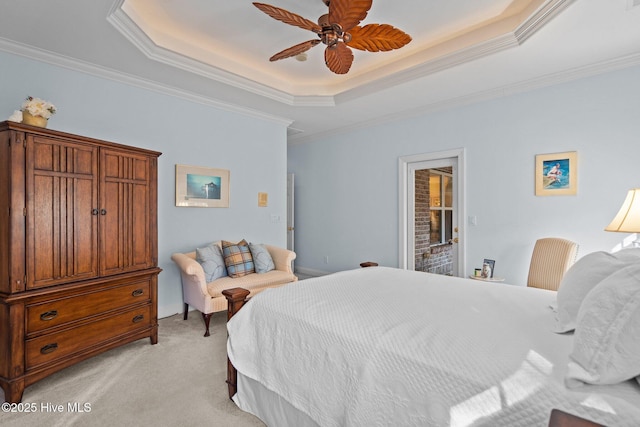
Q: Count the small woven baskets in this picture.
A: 1